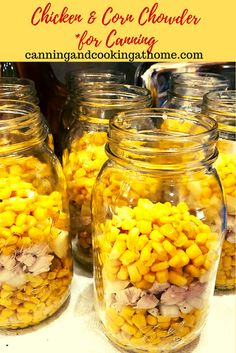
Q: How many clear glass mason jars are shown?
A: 7